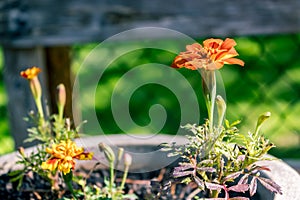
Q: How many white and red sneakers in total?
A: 0